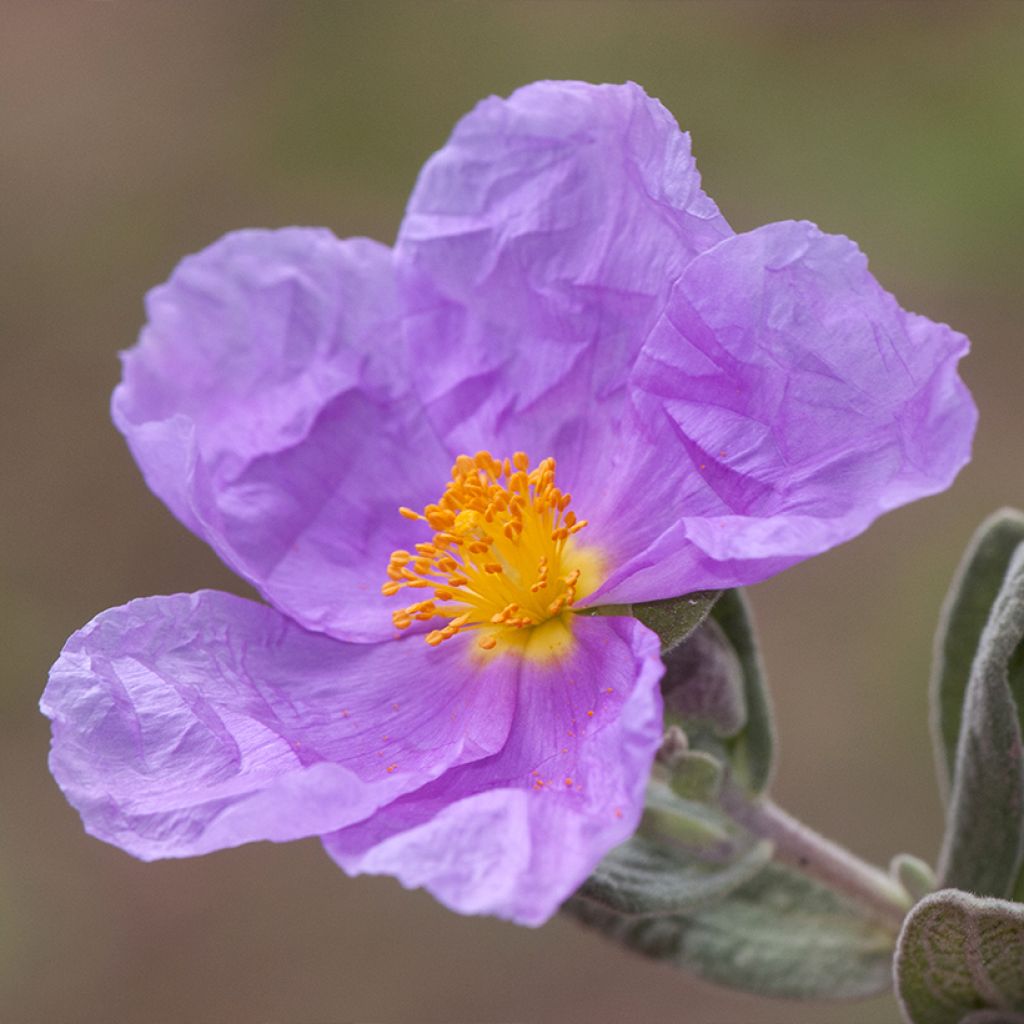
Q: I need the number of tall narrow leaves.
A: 2